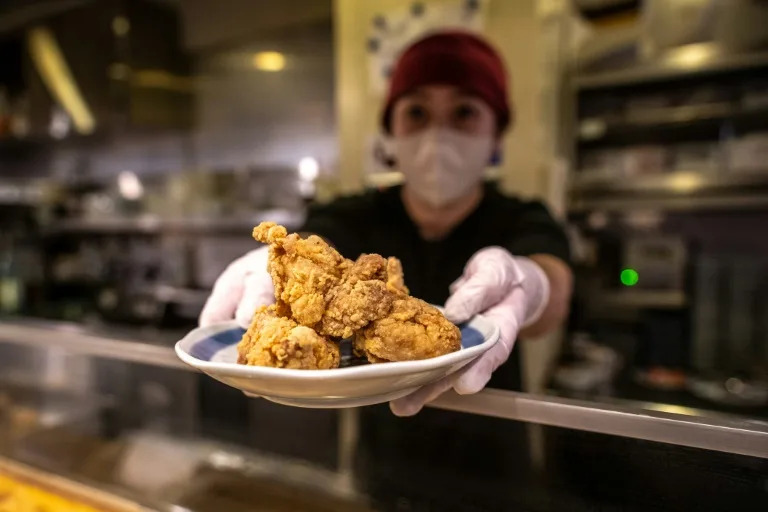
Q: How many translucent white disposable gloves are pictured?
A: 2